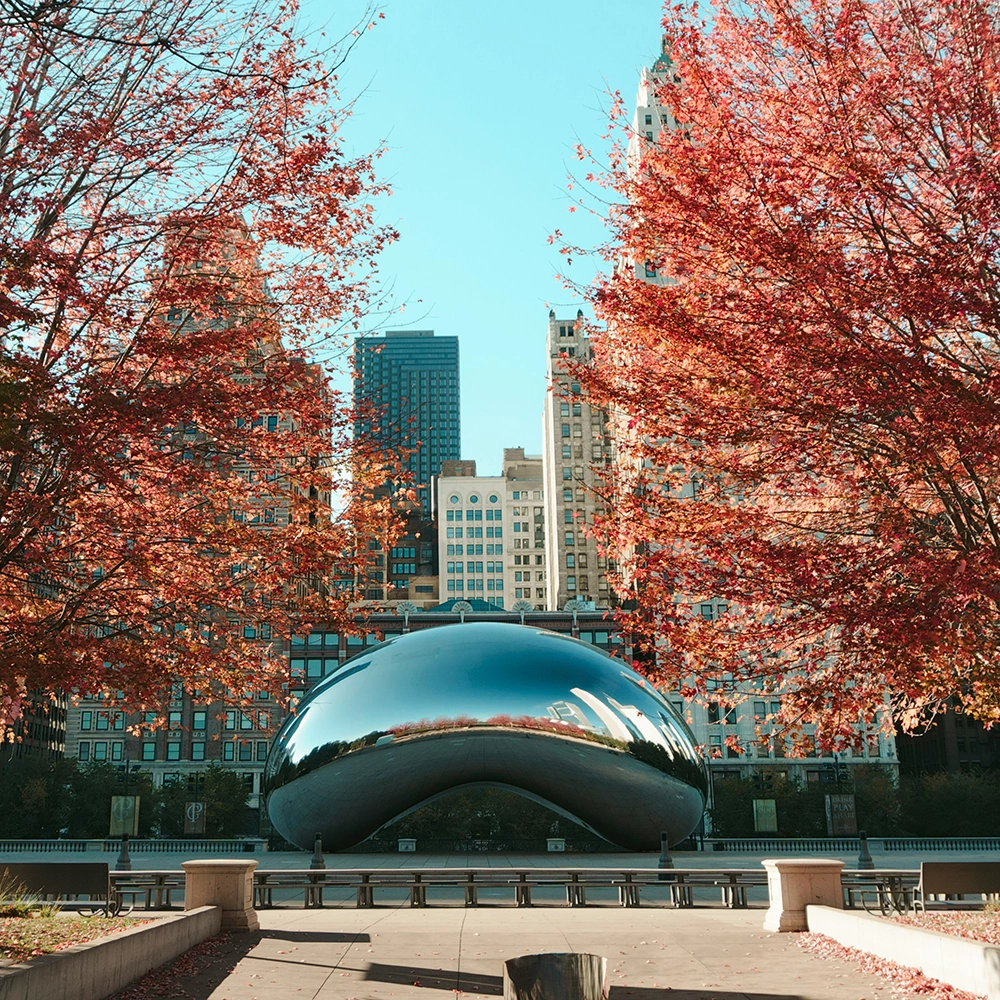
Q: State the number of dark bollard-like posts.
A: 4